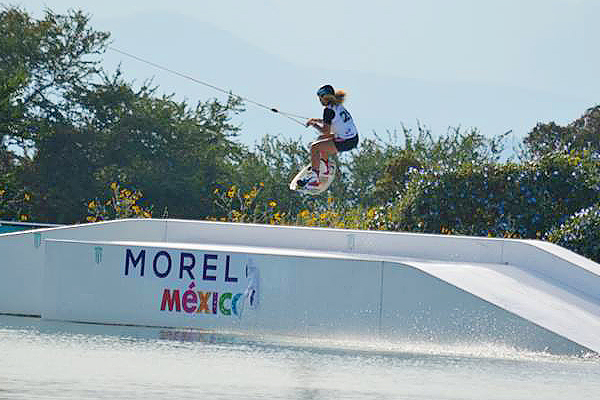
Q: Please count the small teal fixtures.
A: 2